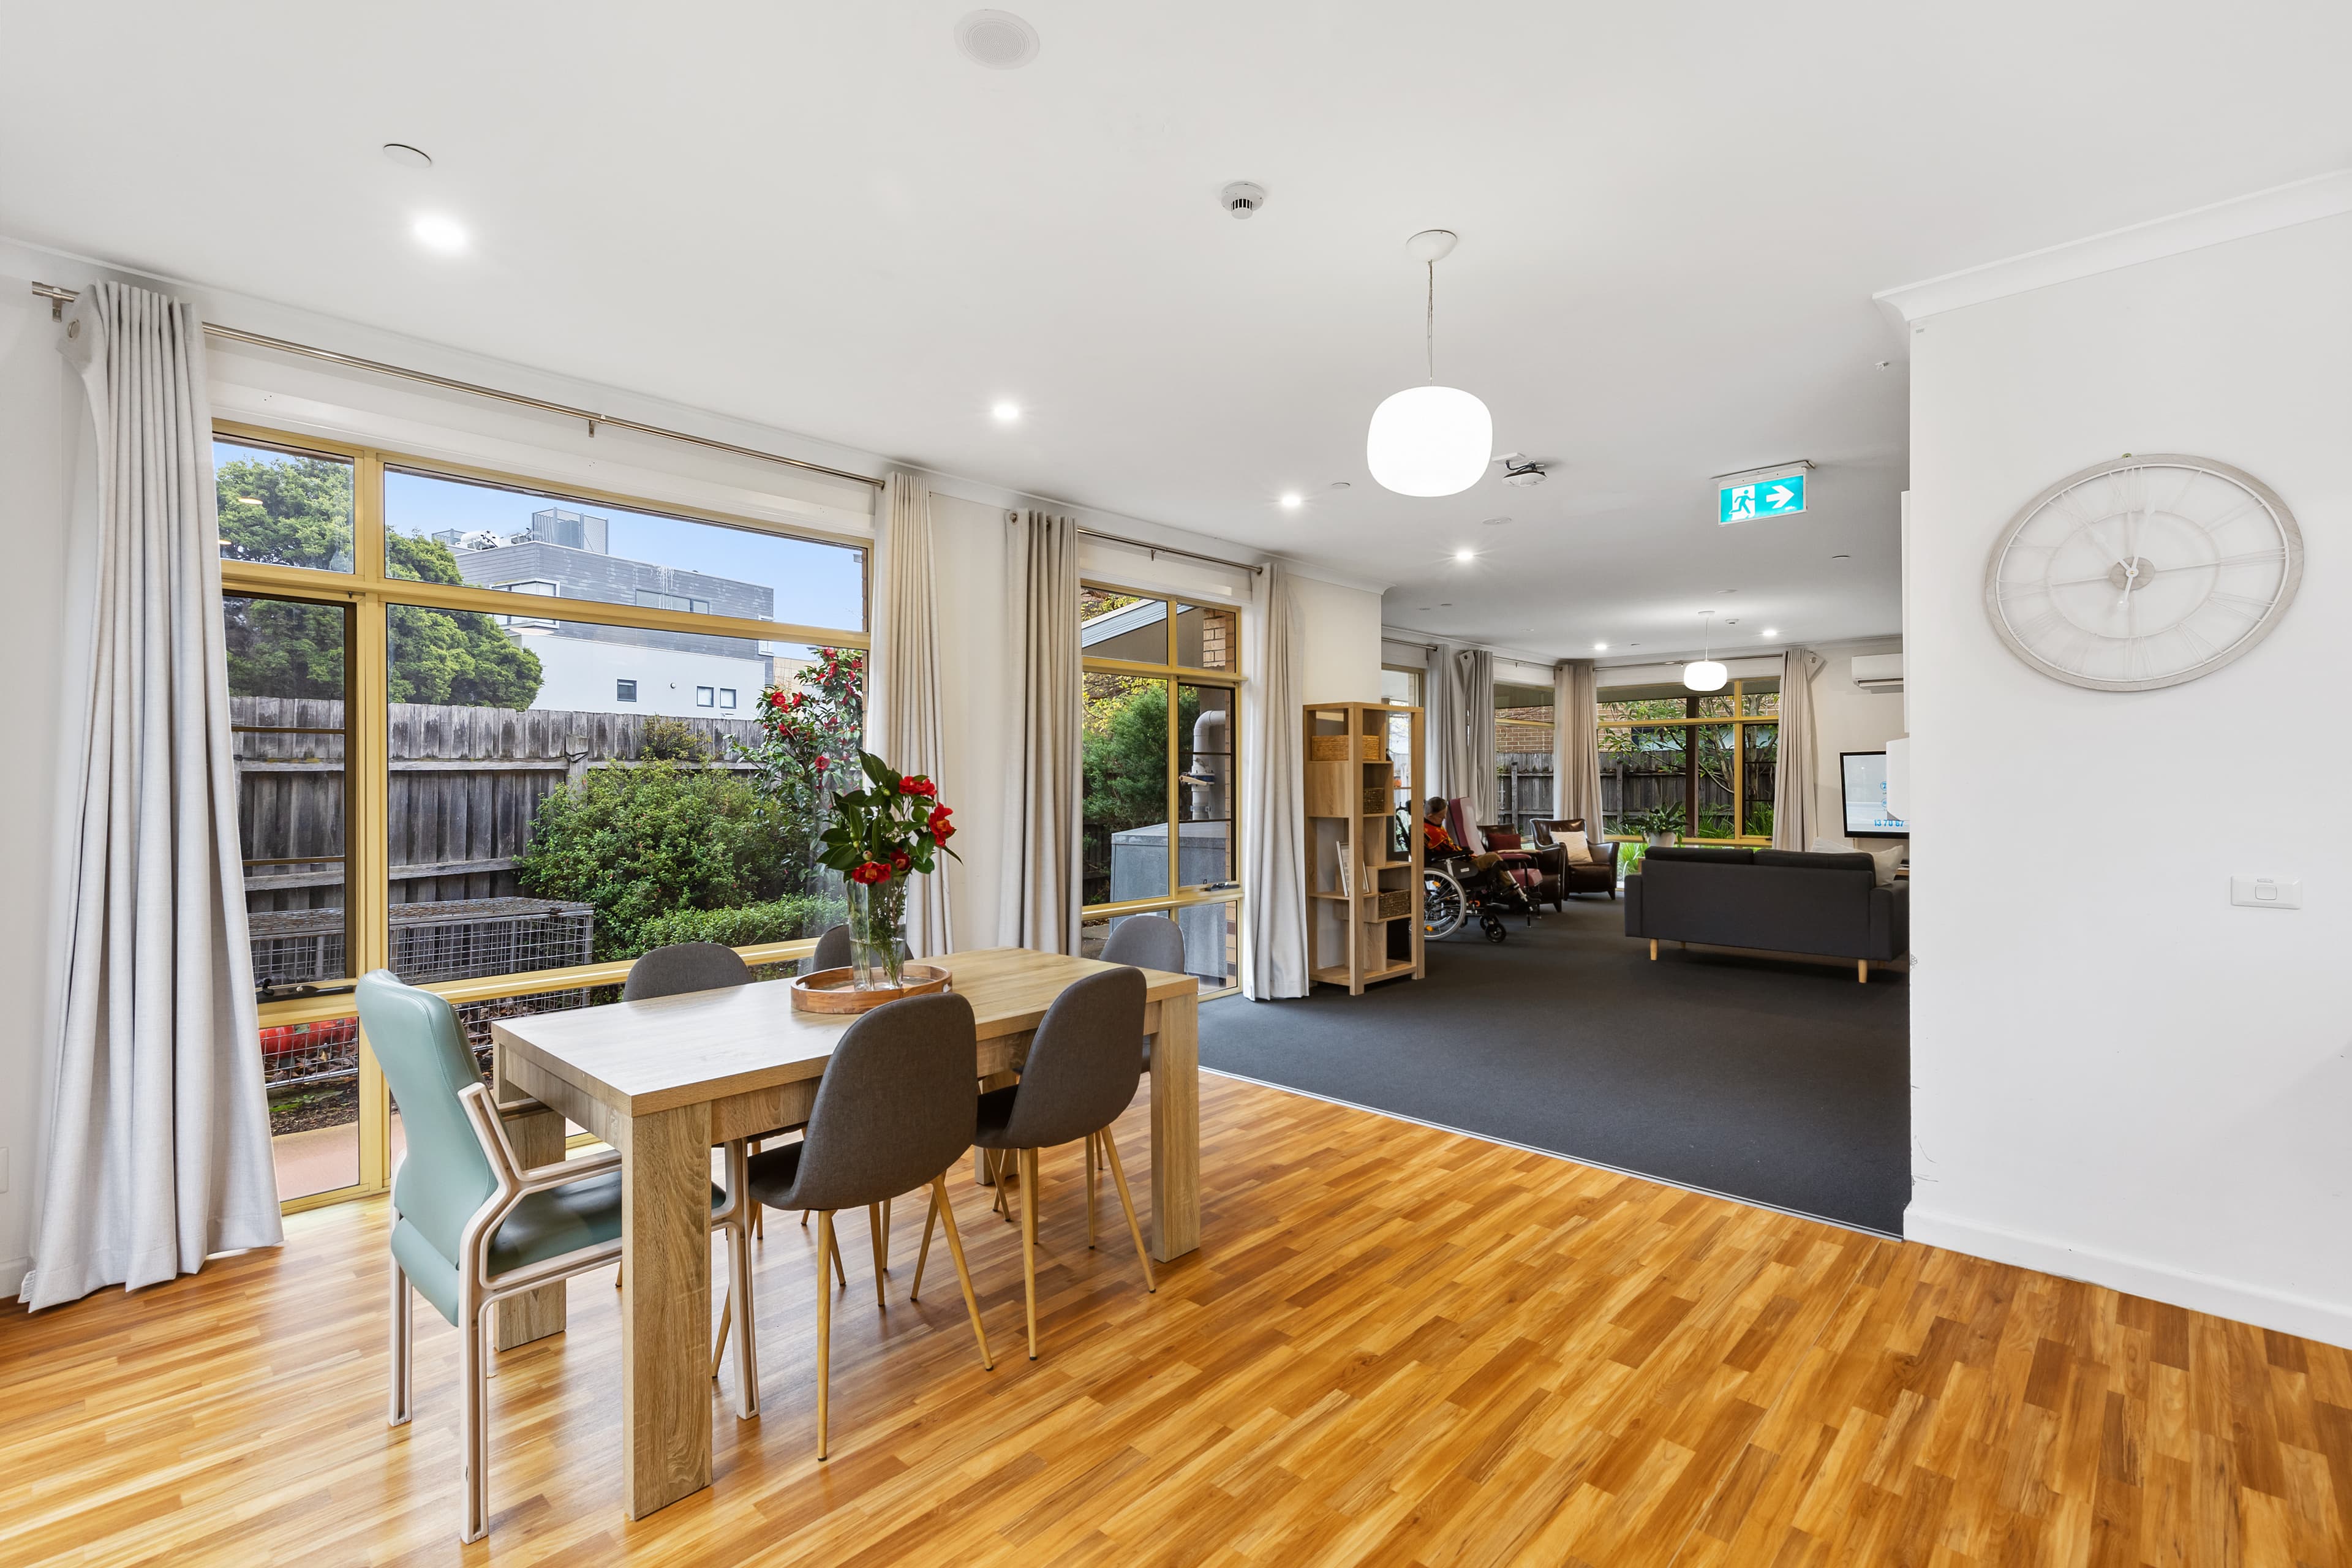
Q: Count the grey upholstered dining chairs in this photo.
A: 5